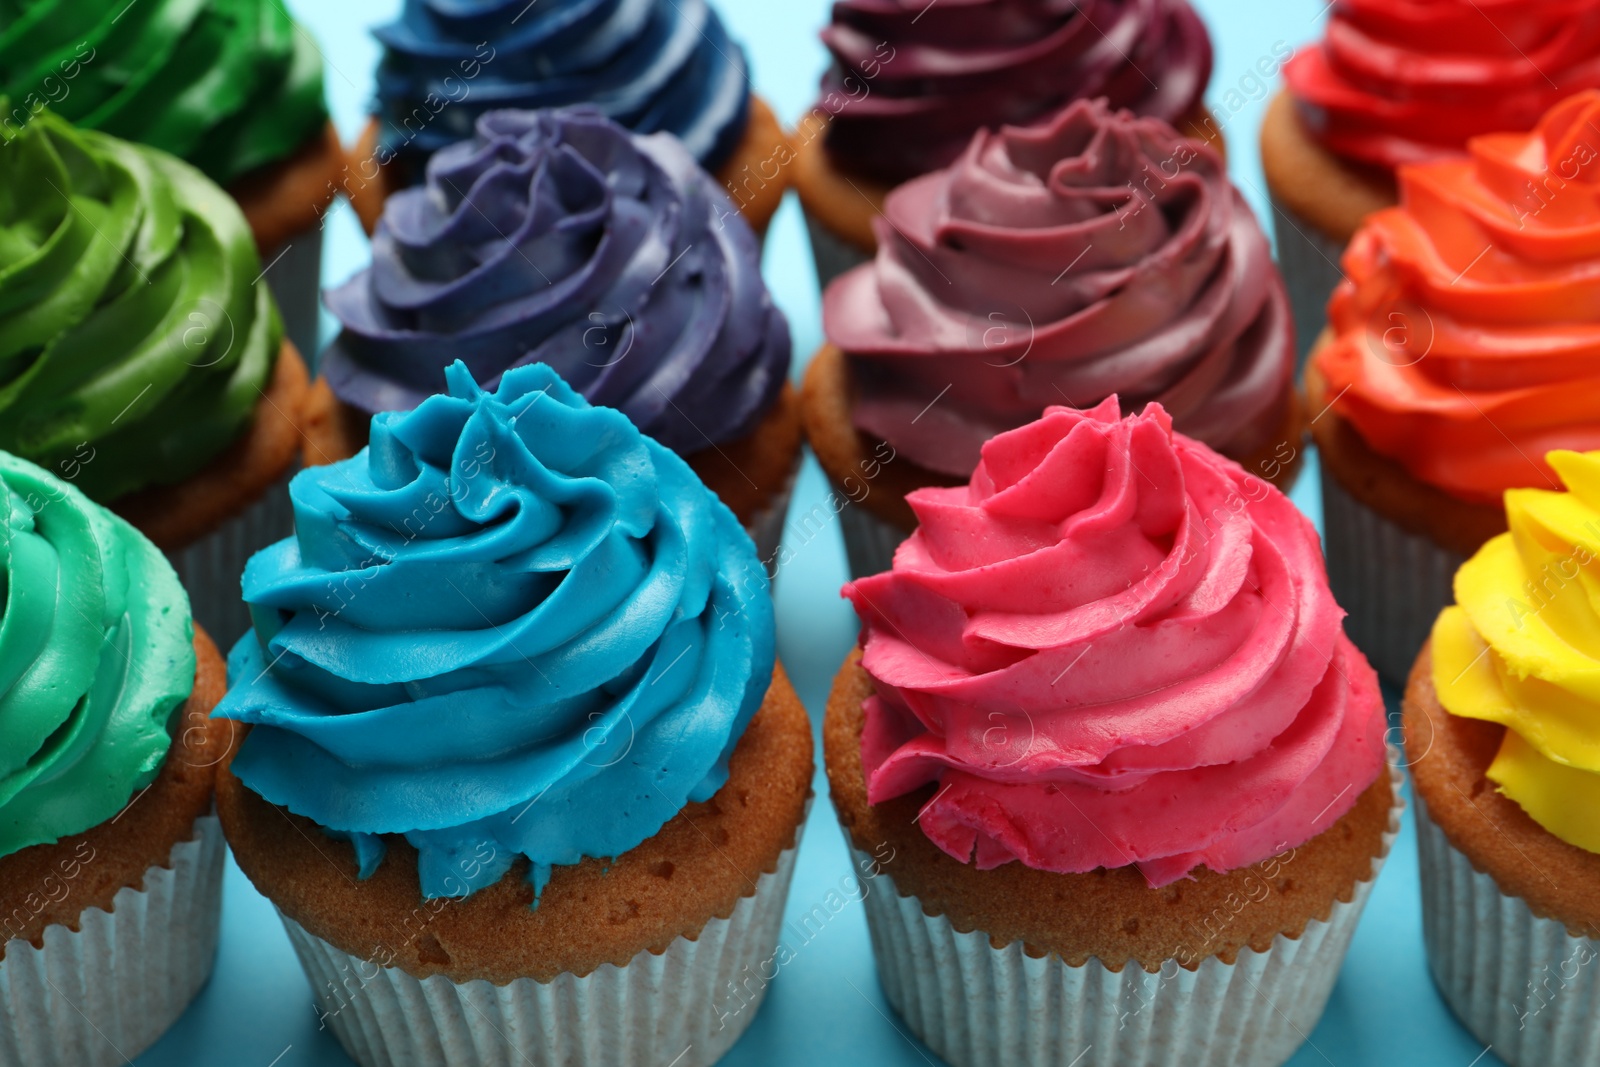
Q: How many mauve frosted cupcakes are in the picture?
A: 1